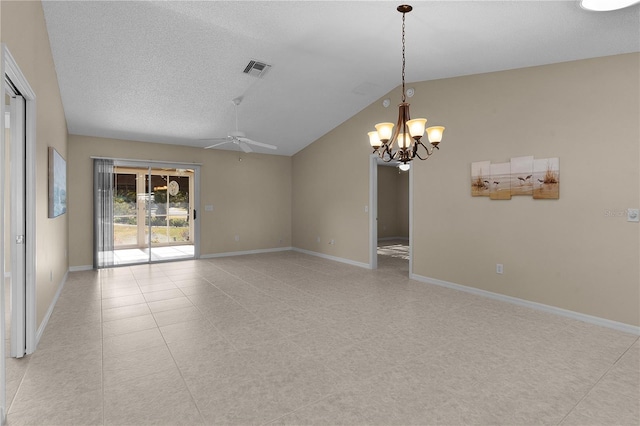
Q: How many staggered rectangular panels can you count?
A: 4